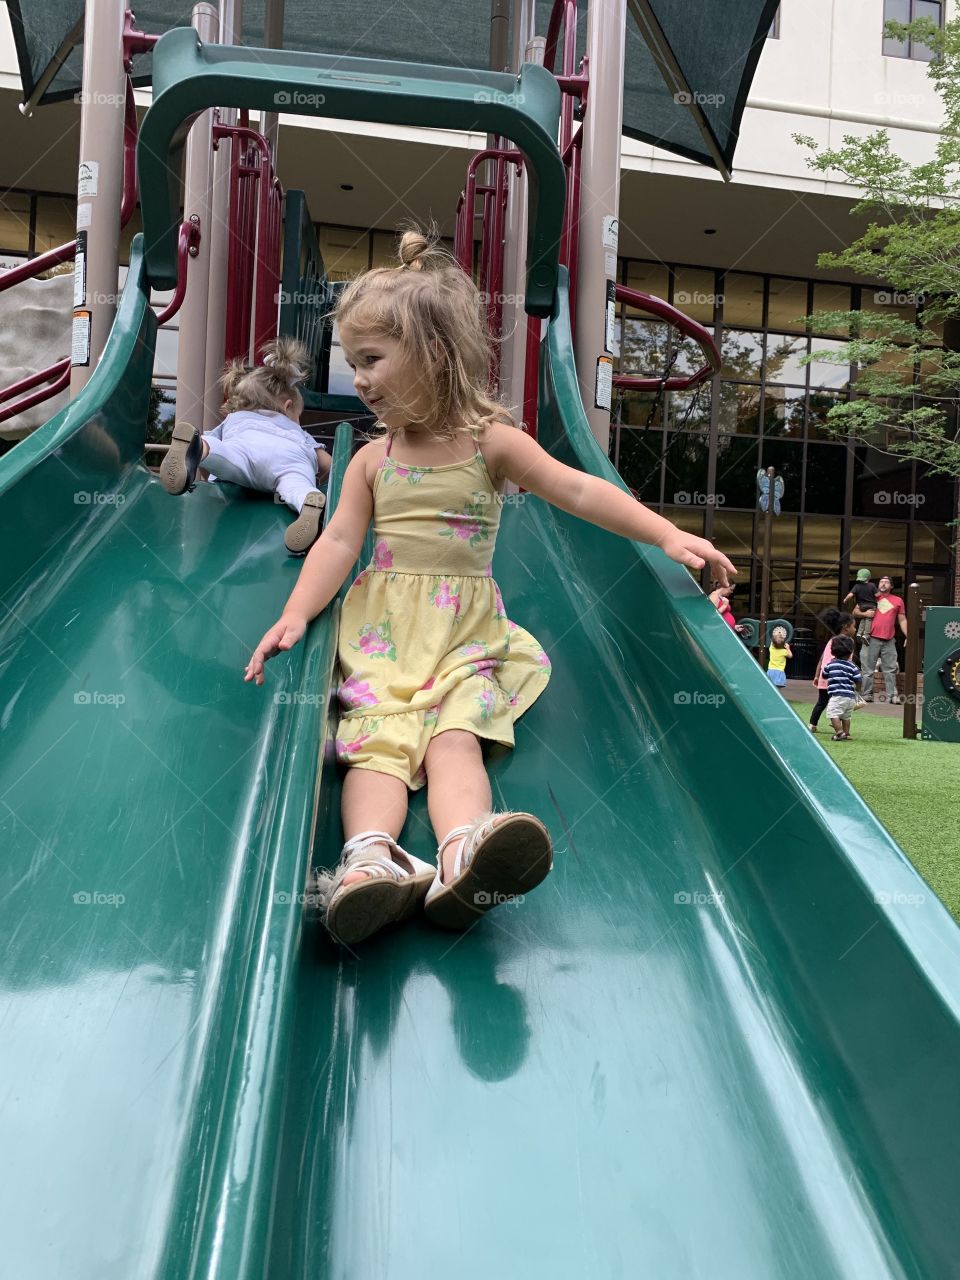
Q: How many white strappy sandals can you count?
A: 2